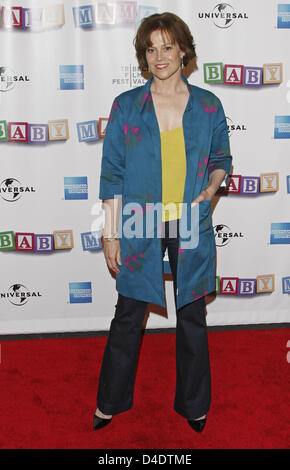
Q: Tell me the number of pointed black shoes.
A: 2